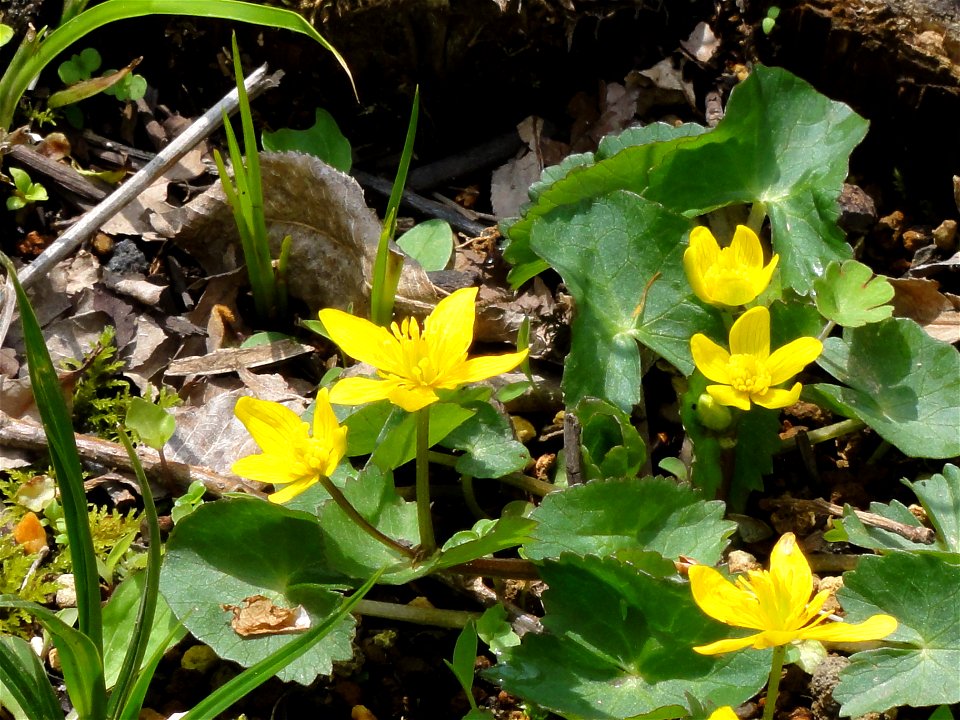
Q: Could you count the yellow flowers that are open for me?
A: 5